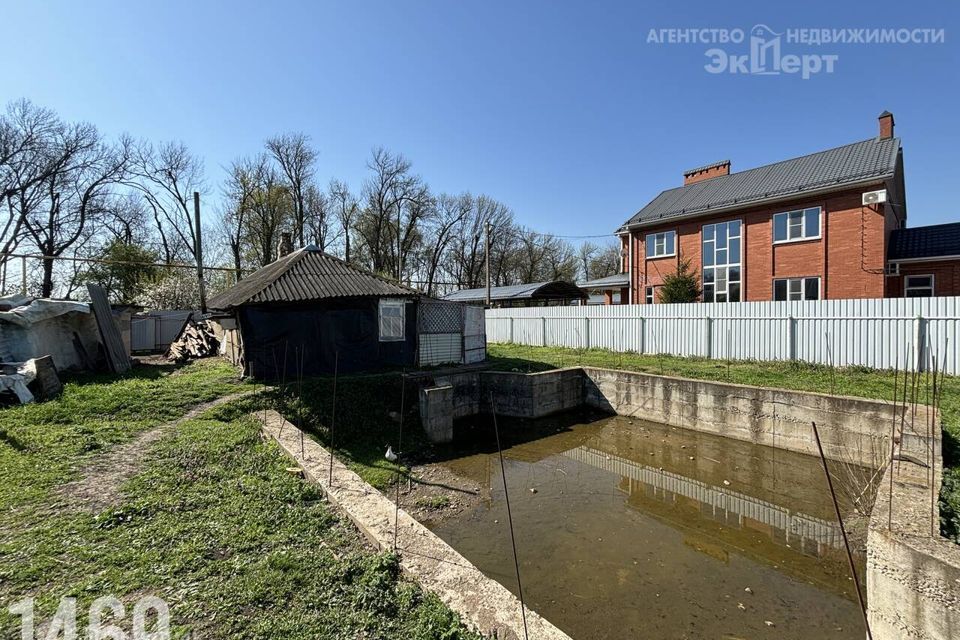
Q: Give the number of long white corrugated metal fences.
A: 1